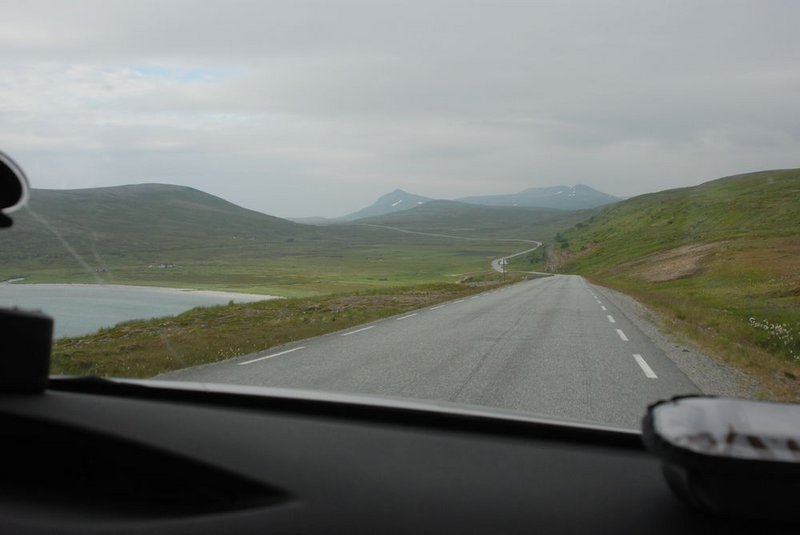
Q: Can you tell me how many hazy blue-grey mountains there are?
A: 2